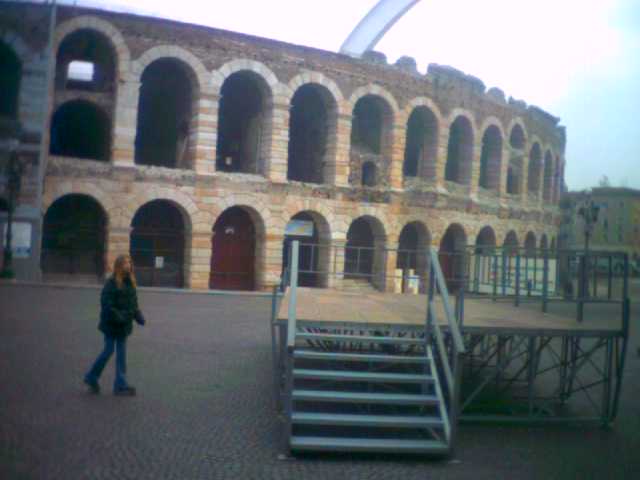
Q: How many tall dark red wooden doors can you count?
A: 1